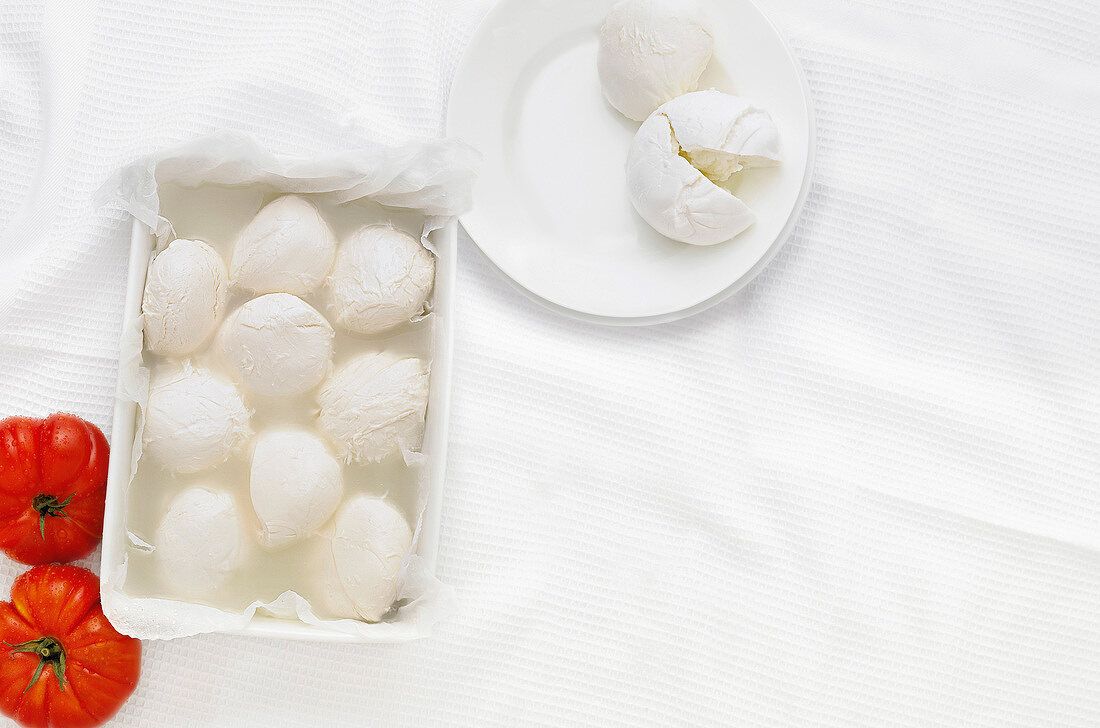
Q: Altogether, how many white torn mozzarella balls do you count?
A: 1